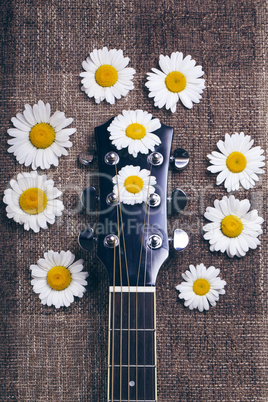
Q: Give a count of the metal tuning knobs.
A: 6